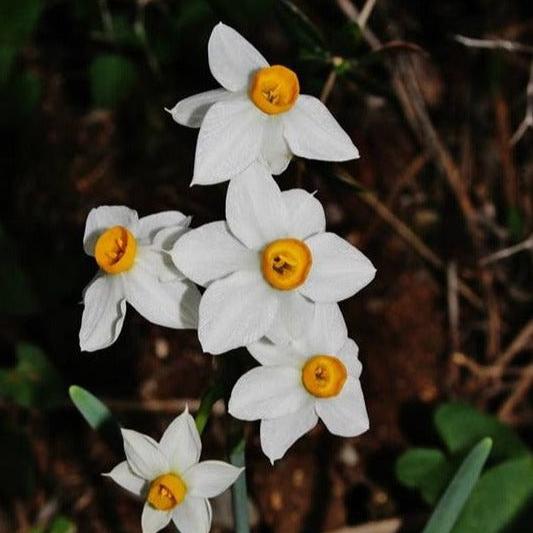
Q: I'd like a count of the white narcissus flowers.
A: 5